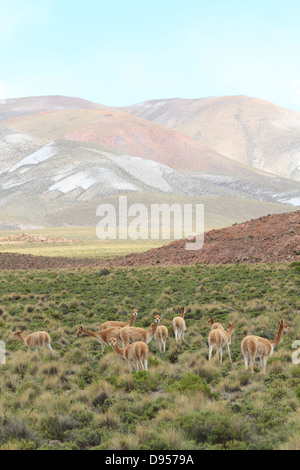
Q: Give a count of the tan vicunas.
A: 10